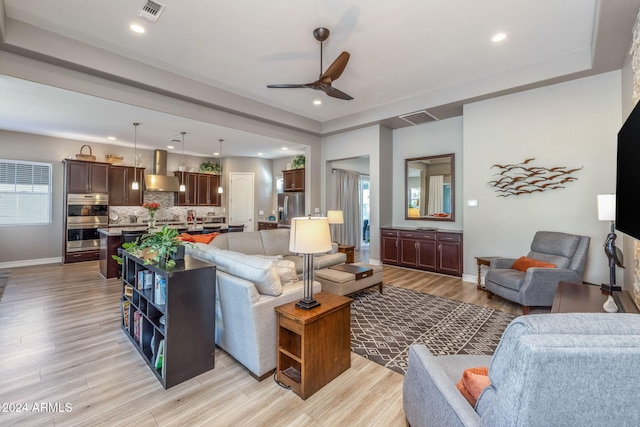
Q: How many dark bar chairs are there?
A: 4